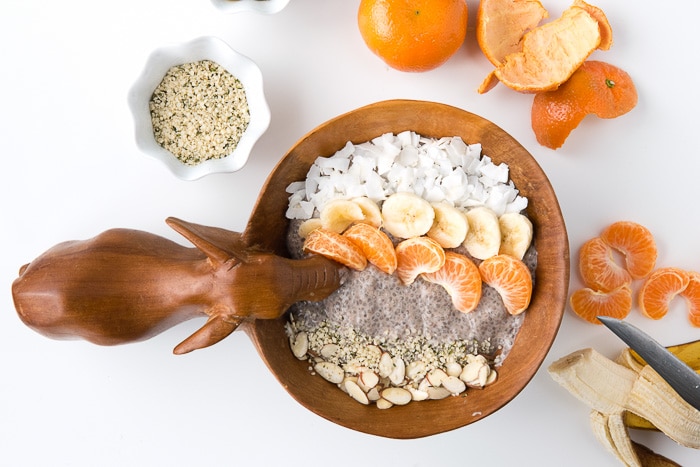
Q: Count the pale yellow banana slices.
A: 7